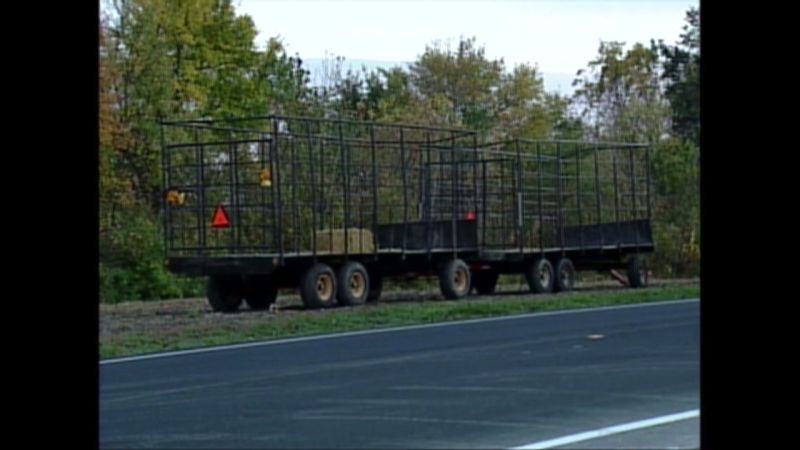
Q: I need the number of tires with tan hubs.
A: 3